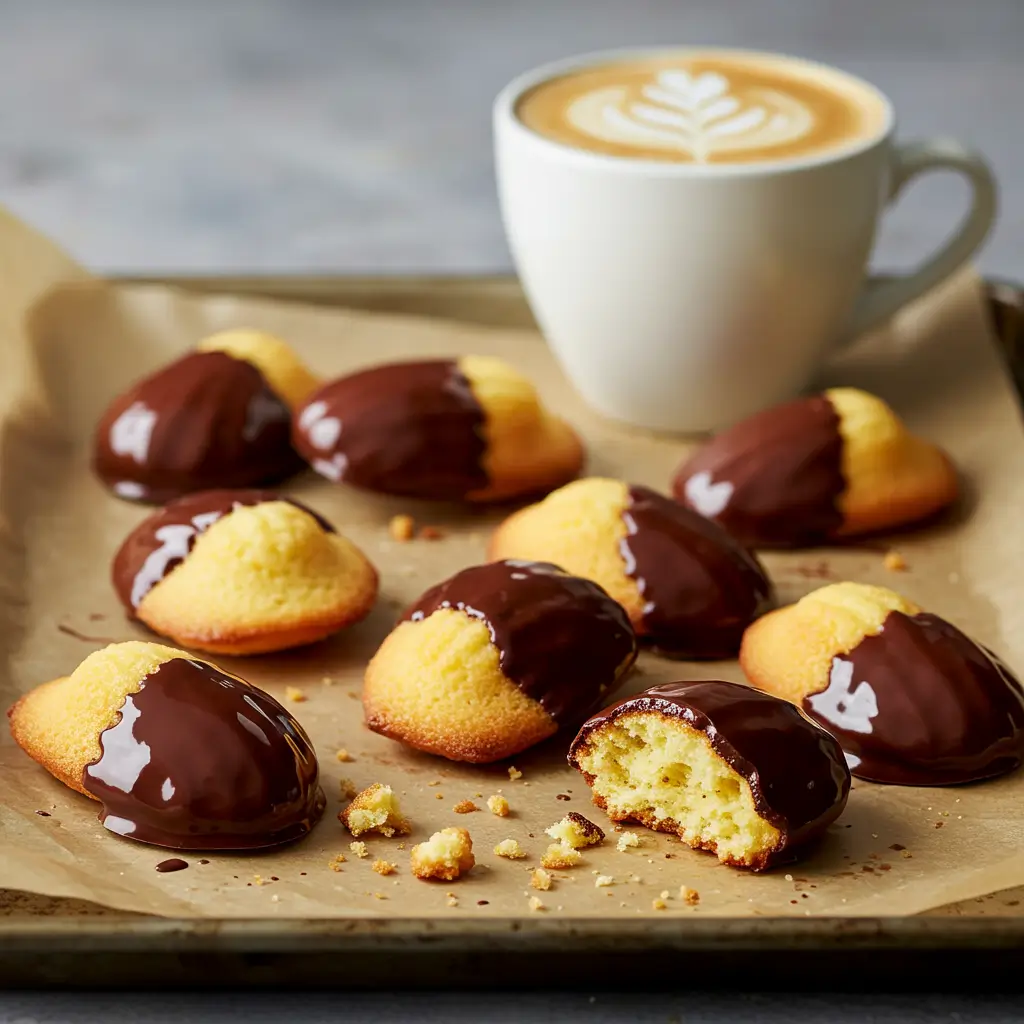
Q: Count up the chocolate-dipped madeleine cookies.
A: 9